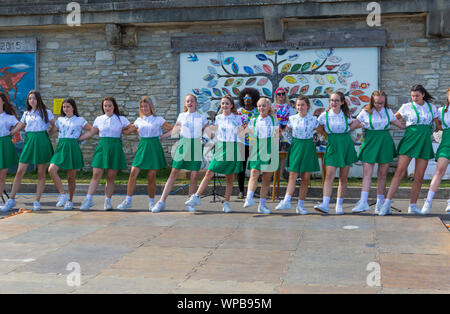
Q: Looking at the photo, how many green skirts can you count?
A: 13